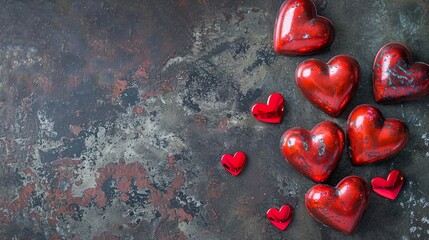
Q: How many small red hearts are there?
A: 4